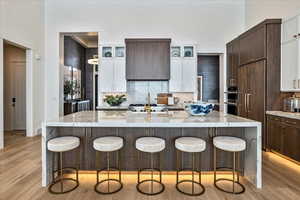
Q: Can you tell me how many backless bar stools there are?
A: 5